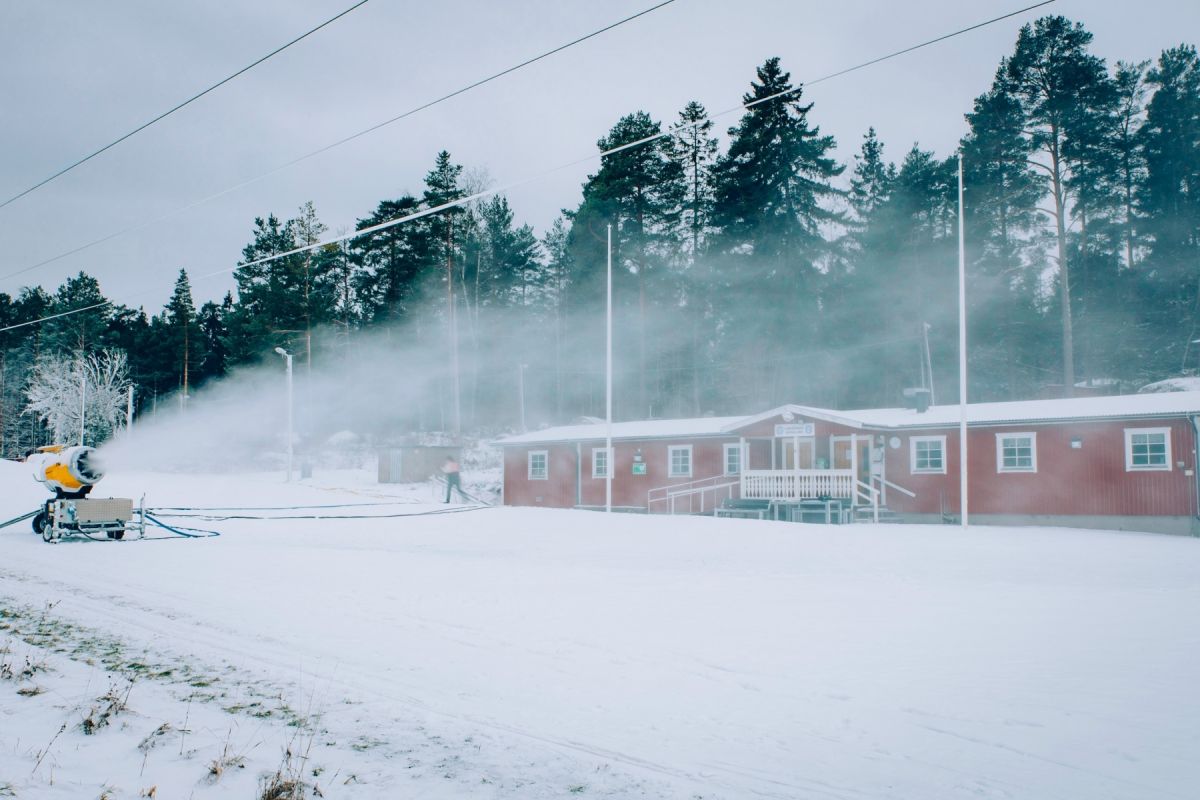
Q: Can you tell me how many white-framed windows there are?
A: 7